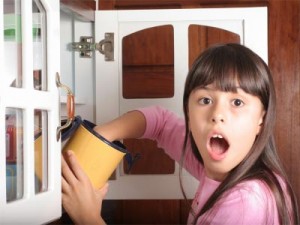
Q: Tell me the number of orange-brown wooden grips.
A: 1